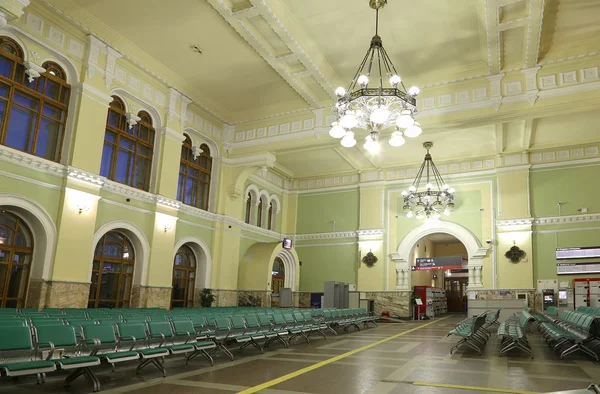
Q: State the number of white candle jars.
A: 0